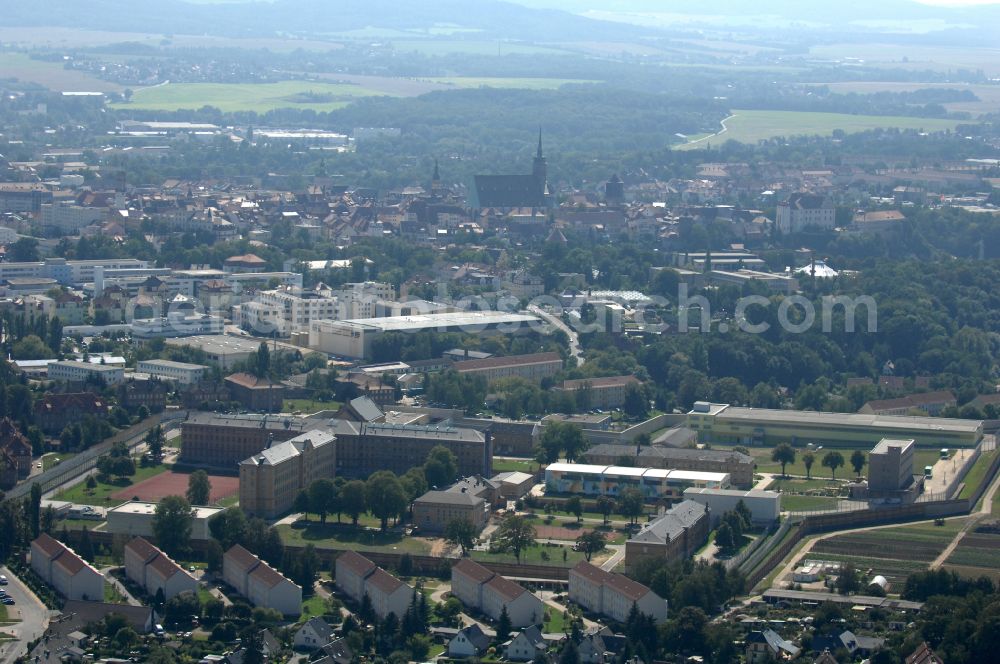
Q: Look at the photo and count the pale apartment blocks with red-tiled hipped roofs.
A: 6